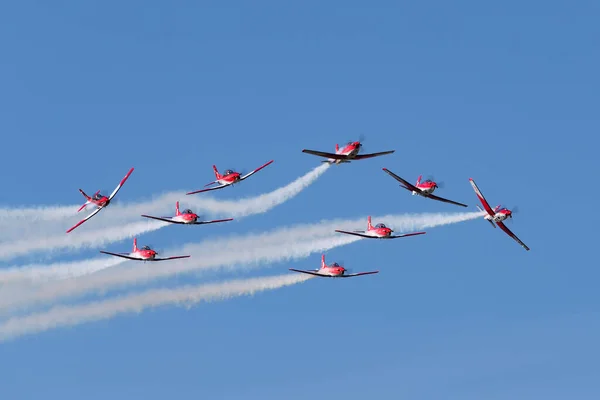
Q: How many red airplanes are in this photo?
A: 9